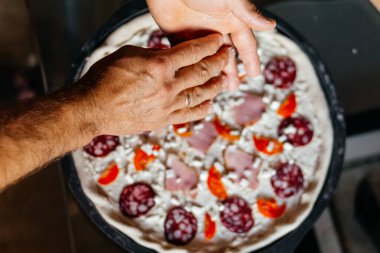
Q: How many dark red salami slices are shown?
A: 8